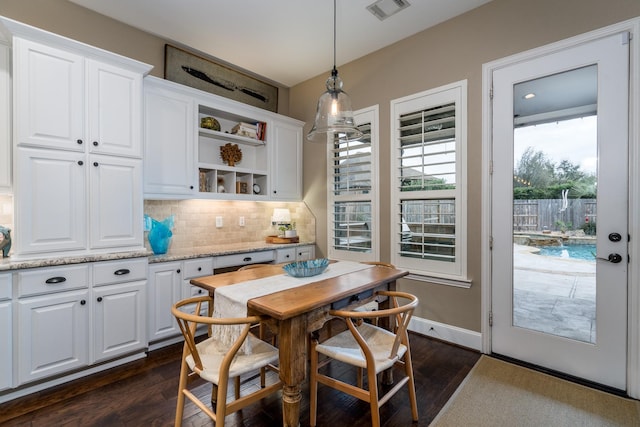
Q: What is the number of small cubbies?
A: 4